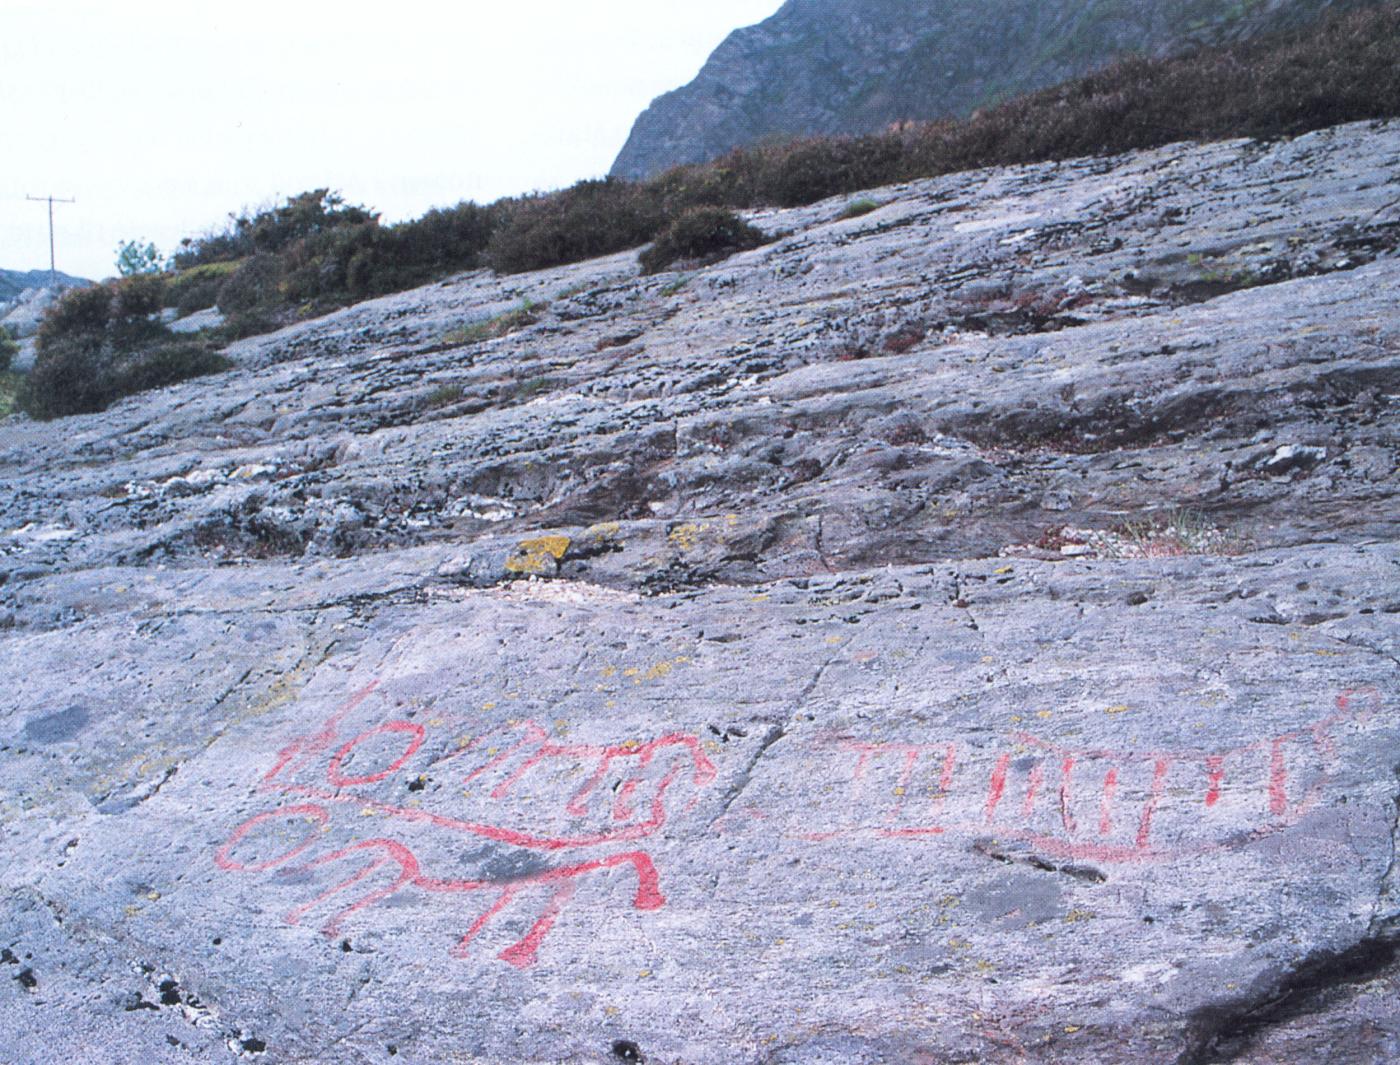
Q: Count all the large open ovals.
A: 2